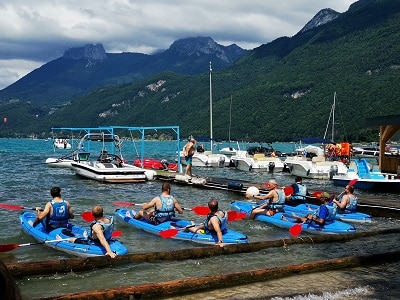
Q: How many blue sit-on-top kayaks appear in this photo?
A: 4